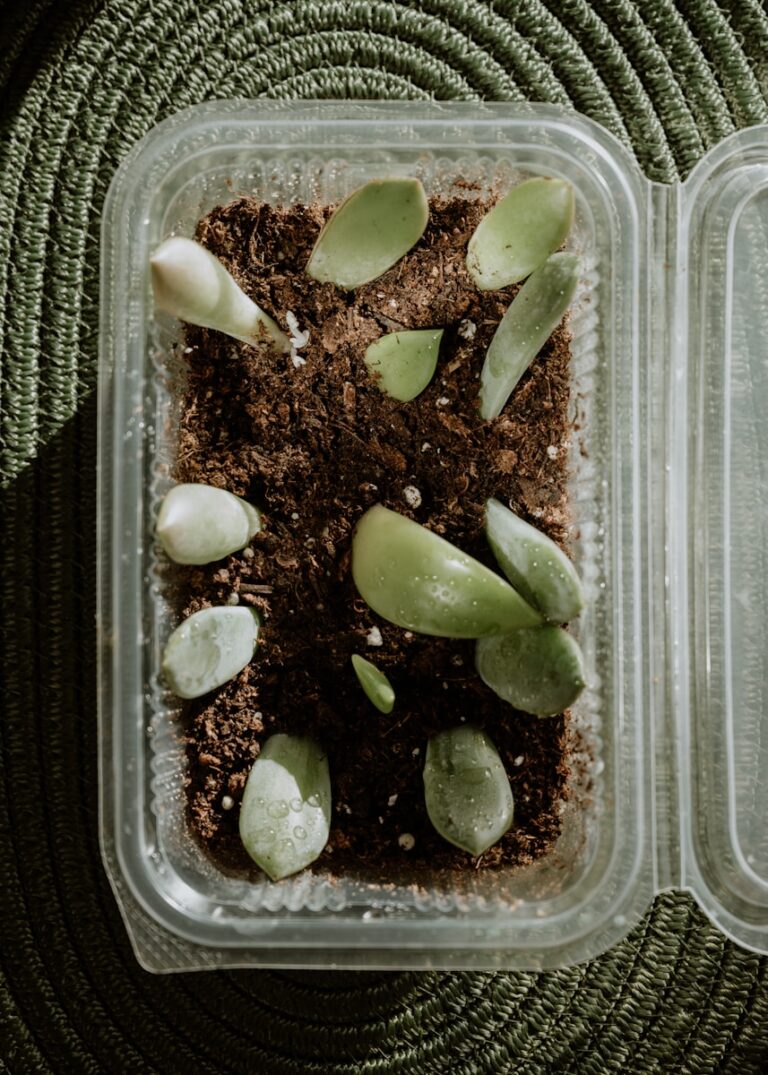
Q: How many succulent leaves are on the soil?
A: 13